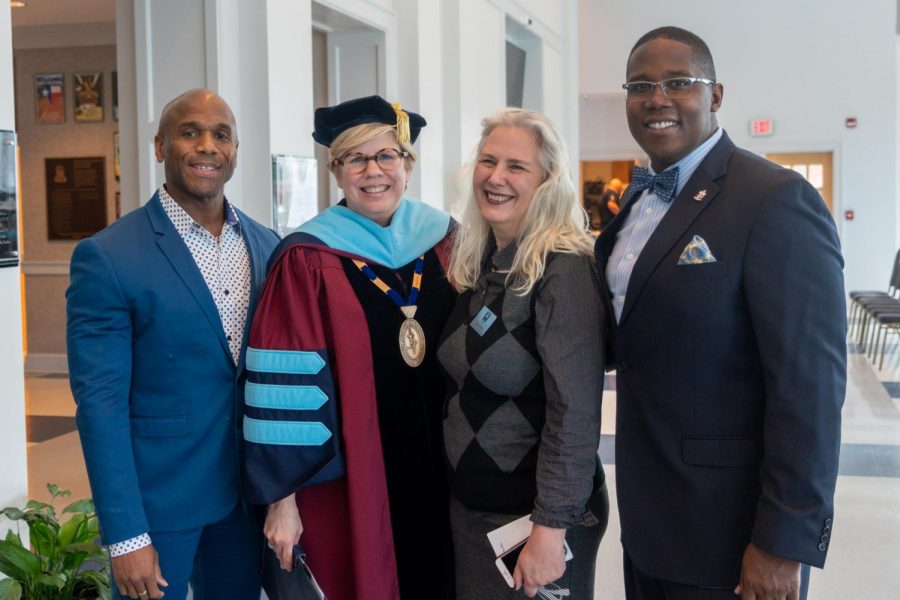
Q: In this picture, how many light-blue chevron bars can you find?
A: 3